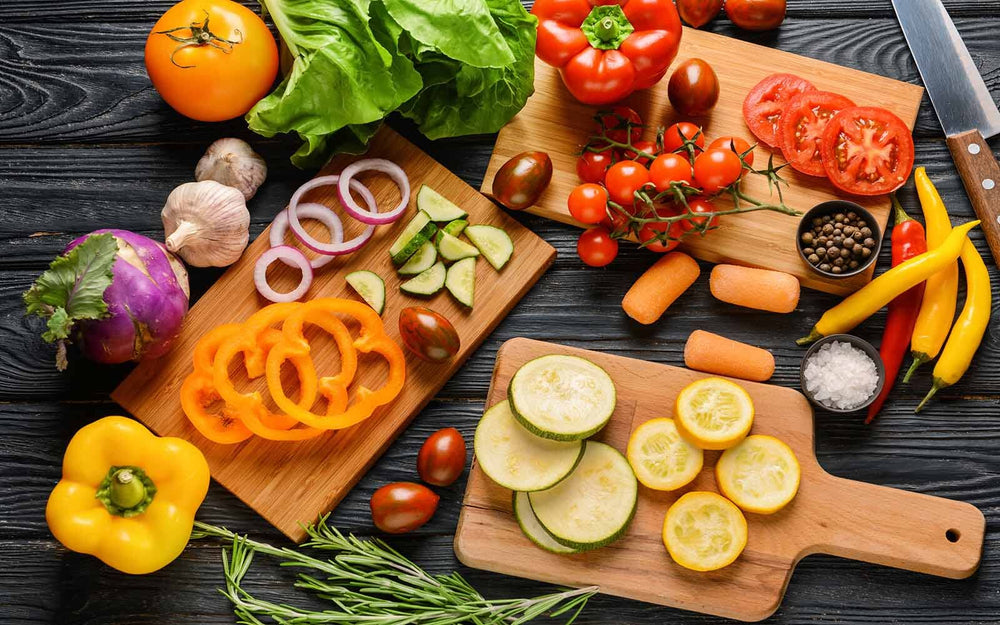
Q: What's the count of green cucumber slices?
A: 9